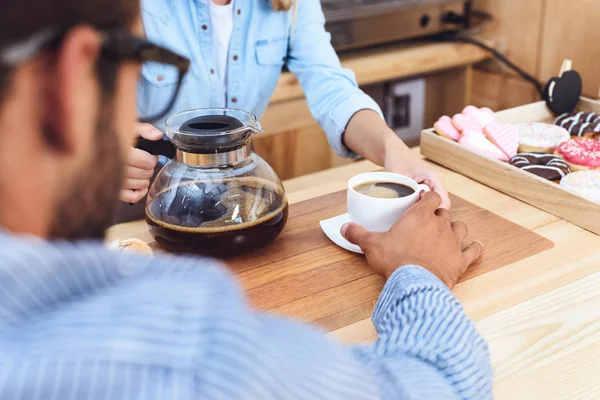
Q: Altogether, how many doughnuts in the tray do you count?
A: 5